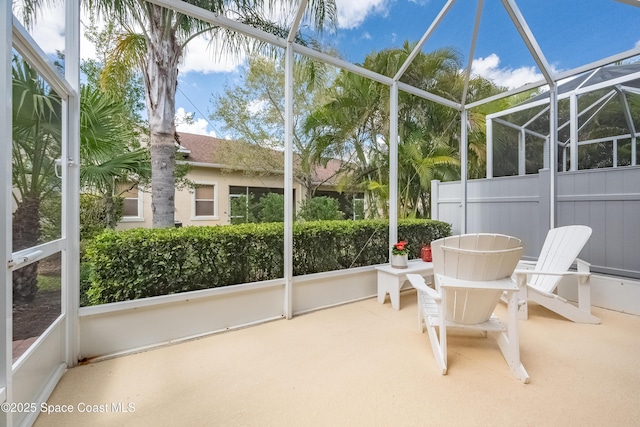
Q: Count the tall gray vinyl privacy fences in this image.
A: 1